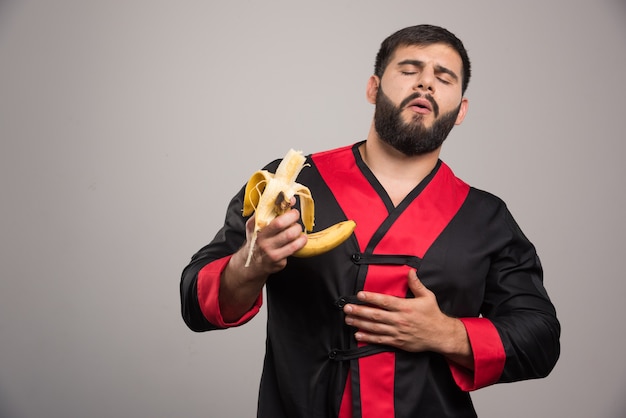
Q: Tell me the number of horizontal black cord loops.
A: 3